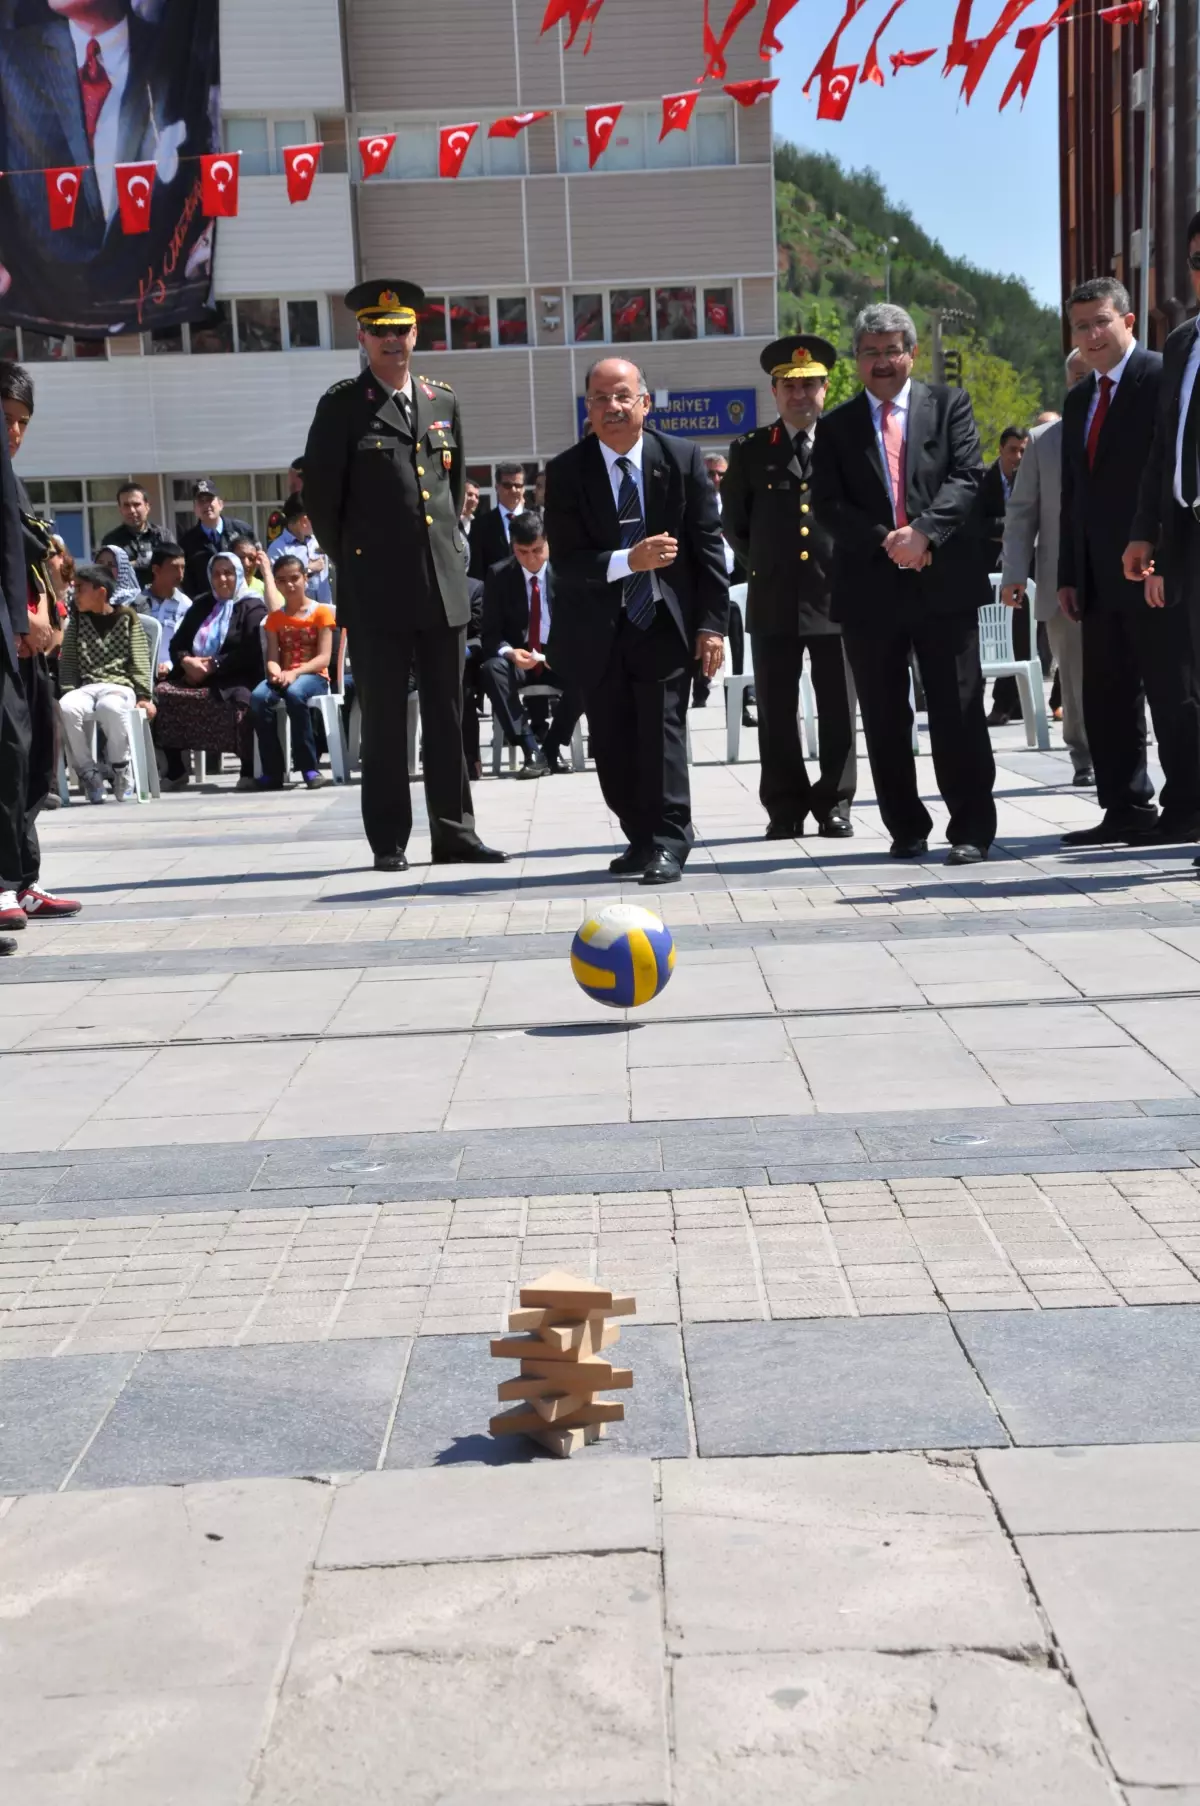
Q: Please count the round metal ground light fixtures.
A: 2